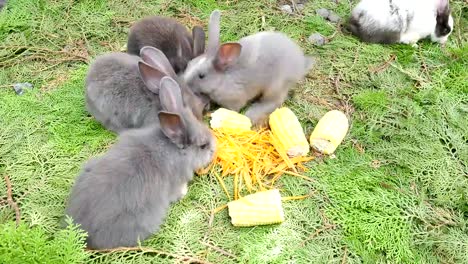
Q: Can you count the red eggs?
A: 0